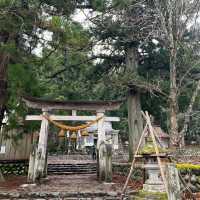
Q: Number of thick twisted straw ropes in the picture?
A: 1